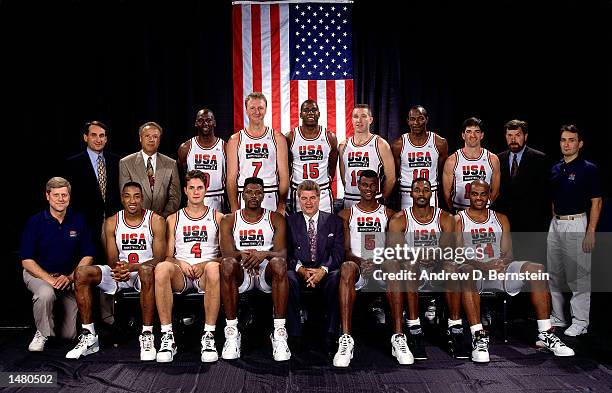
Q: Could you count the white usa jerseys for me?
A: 12